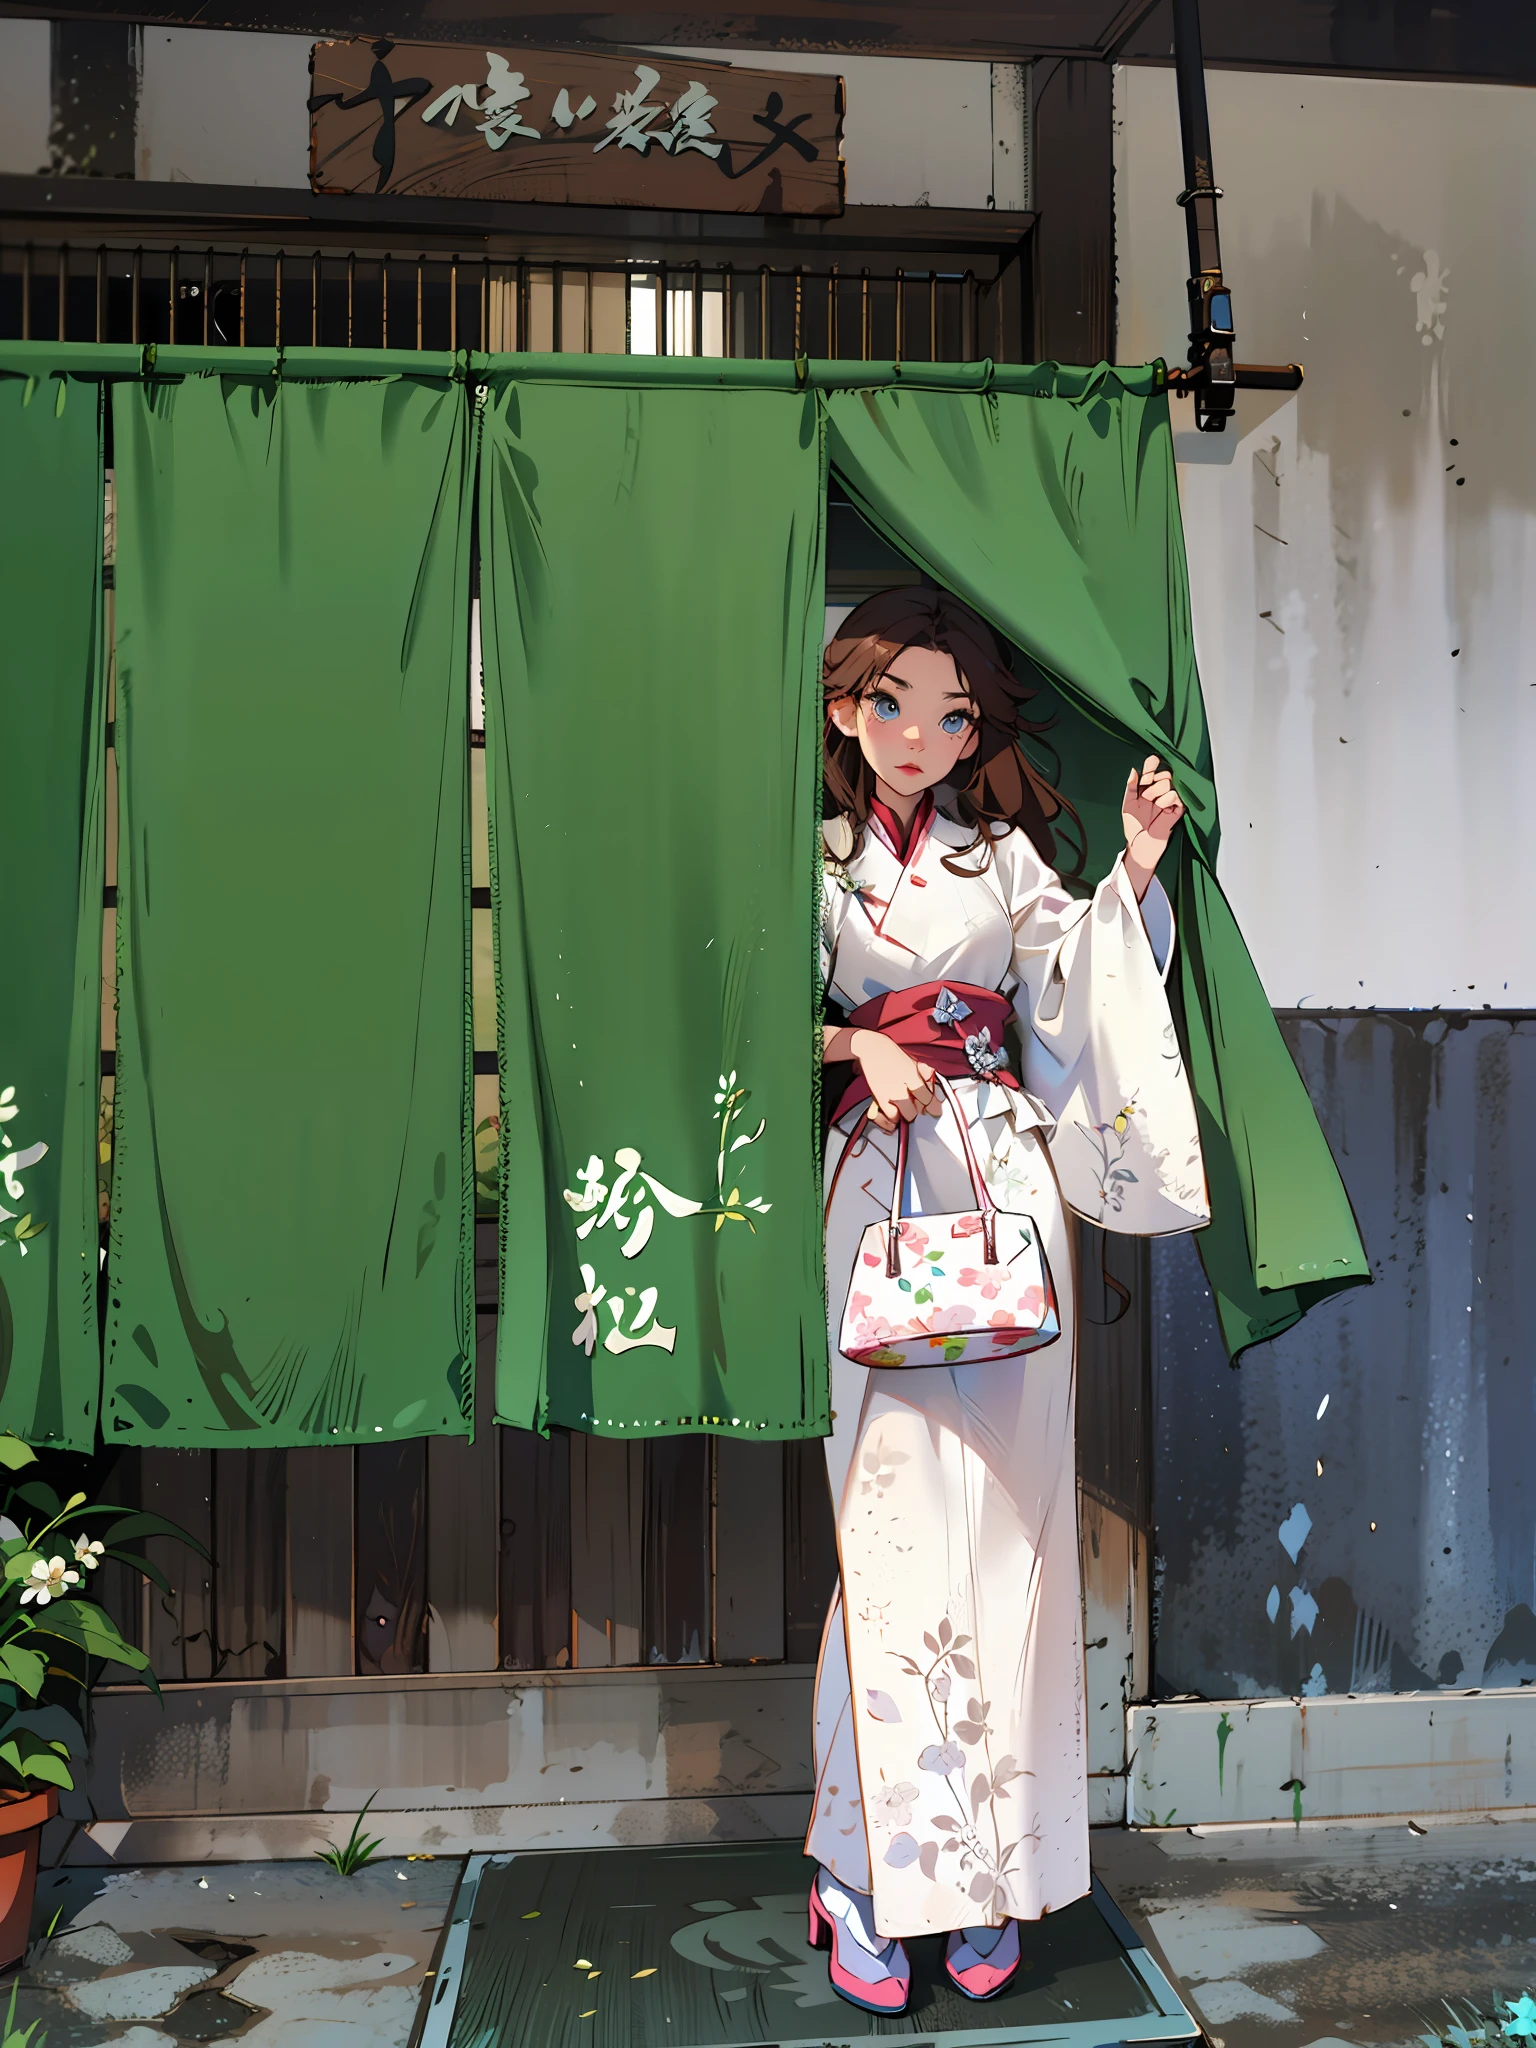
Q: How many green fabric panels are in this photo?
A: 4